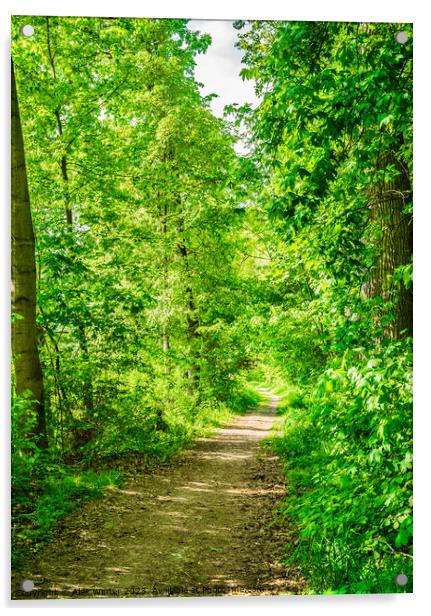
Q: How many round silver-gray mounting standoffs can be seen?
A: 4